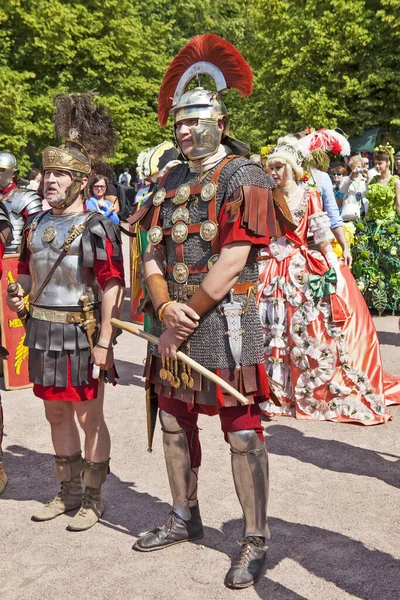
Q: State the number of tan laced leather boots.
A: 2